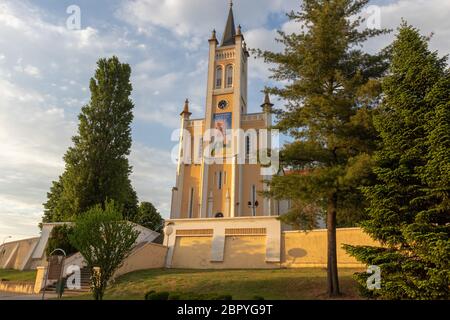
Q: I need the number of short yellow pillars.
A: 2